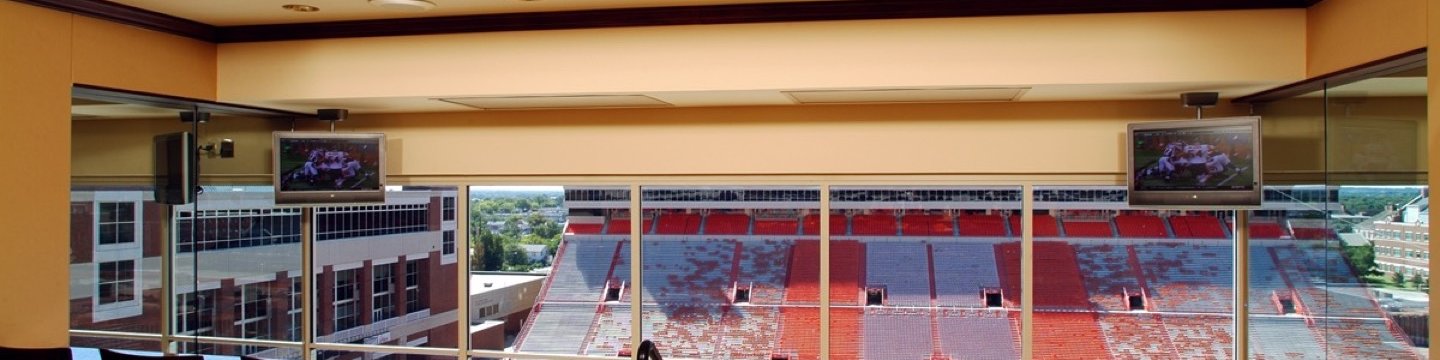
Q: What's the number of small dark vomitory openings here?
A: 6